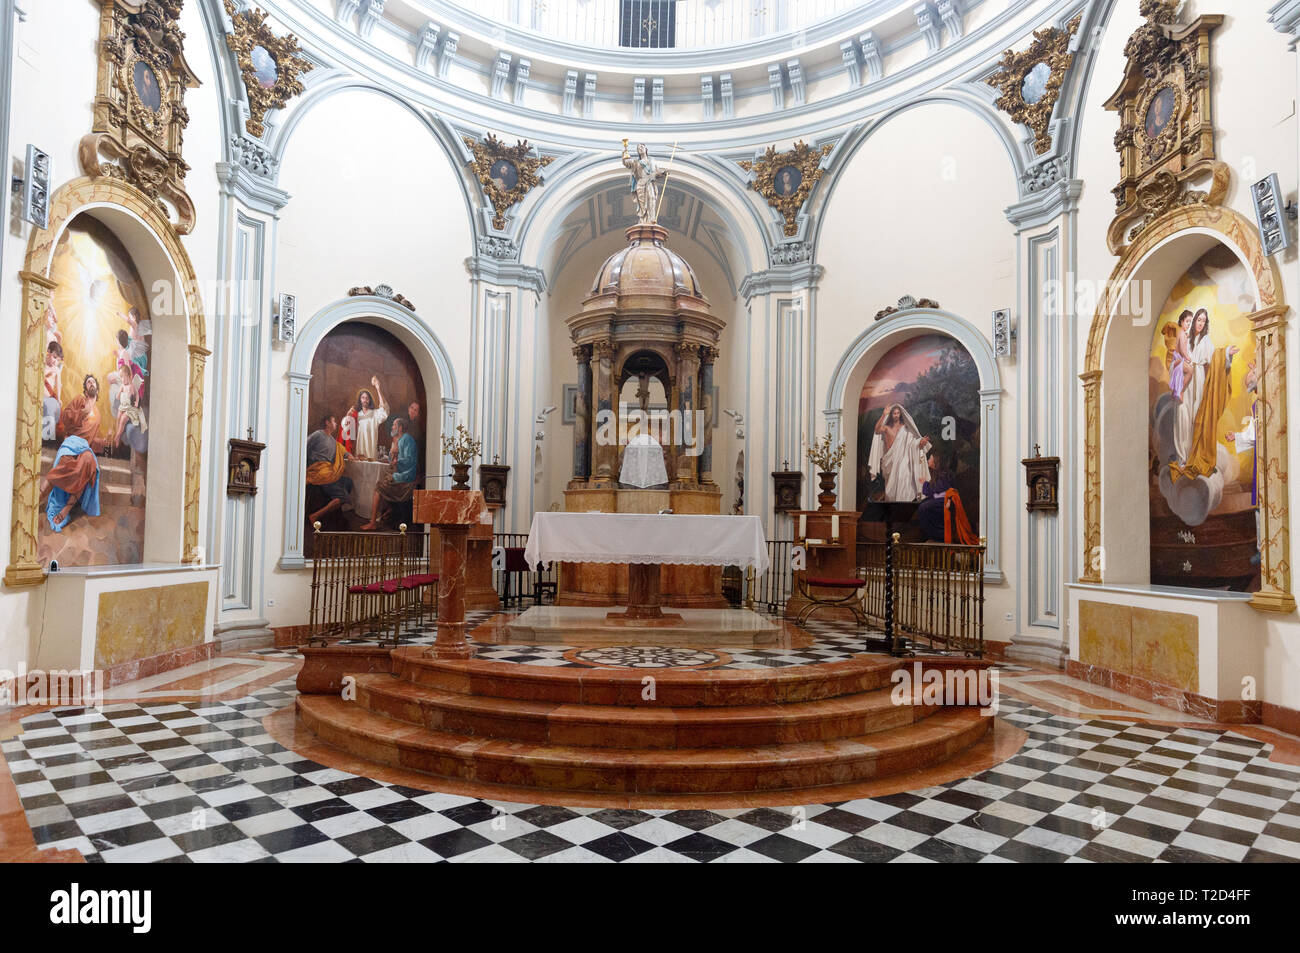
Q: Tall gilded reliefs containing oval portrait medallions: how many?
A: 2